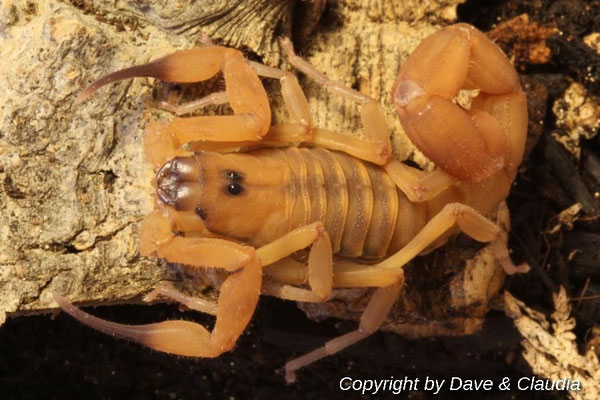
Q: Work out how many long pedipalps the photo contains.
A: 2